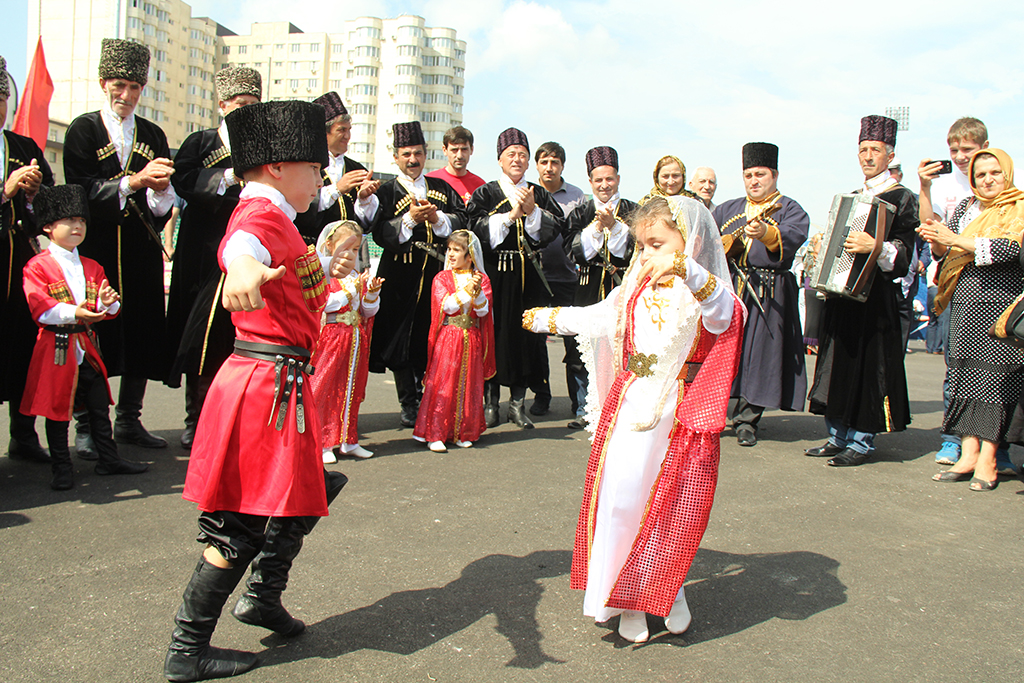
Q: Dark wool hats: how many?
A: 11